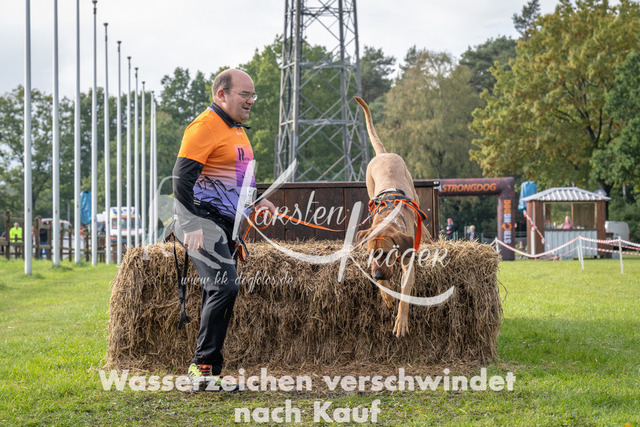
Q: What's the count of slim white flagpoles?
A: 11